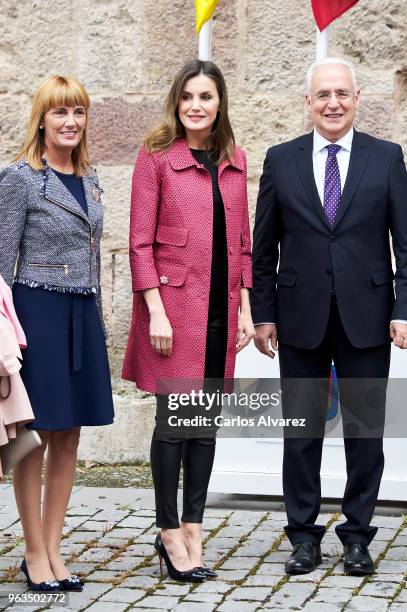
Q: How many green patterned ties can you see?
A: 0